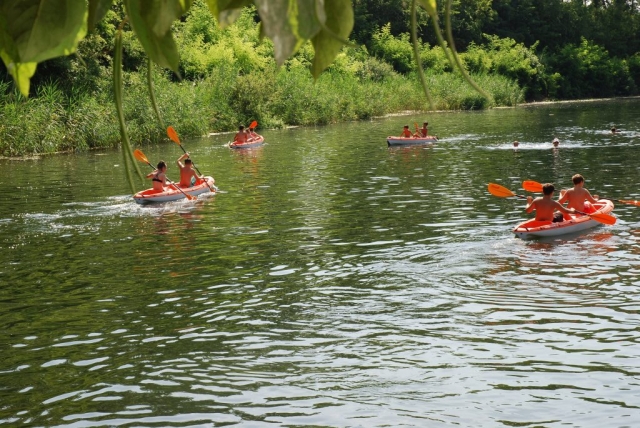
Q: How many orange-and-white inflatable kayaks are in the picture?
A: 4